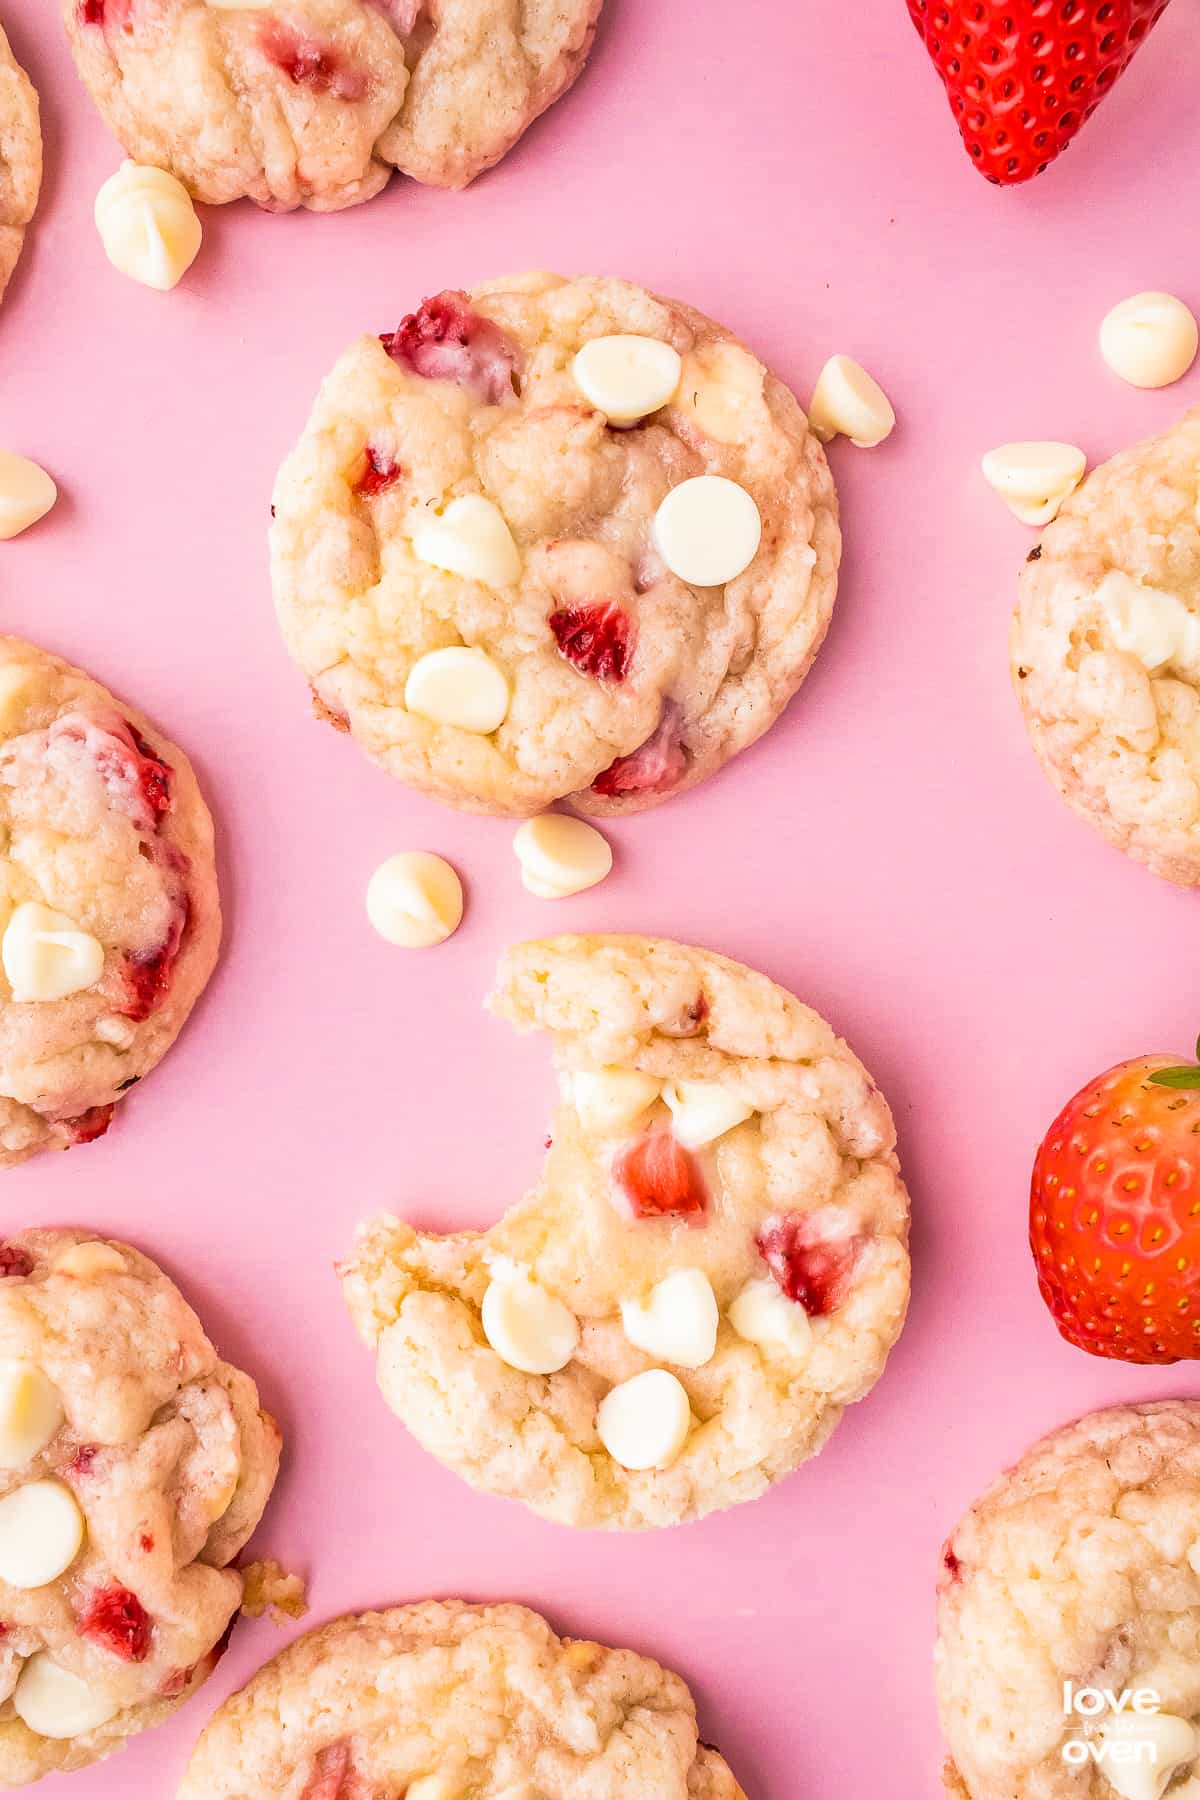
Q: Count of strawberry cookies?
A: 9